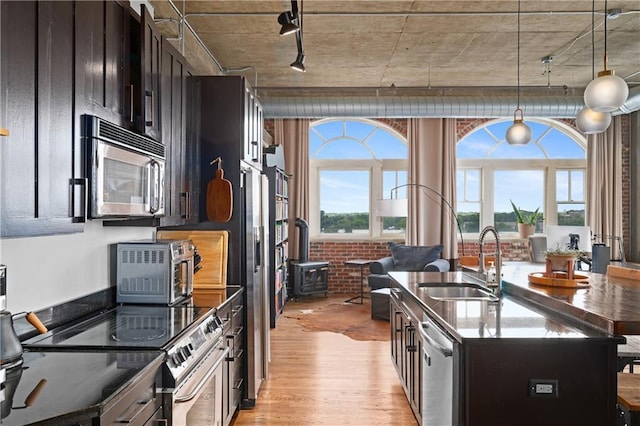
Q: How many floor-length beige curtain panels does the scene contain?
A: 3